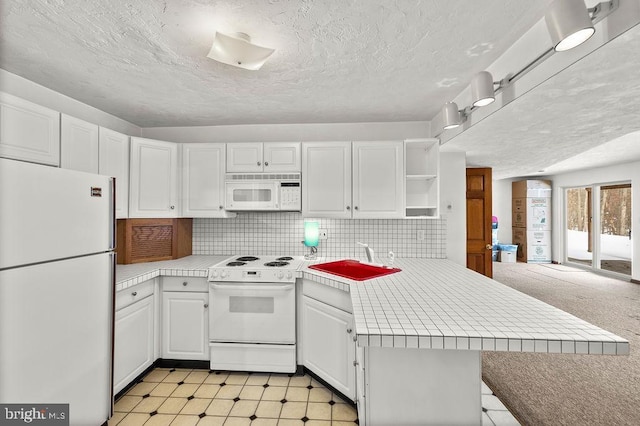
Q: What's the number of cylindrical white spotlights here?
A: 3